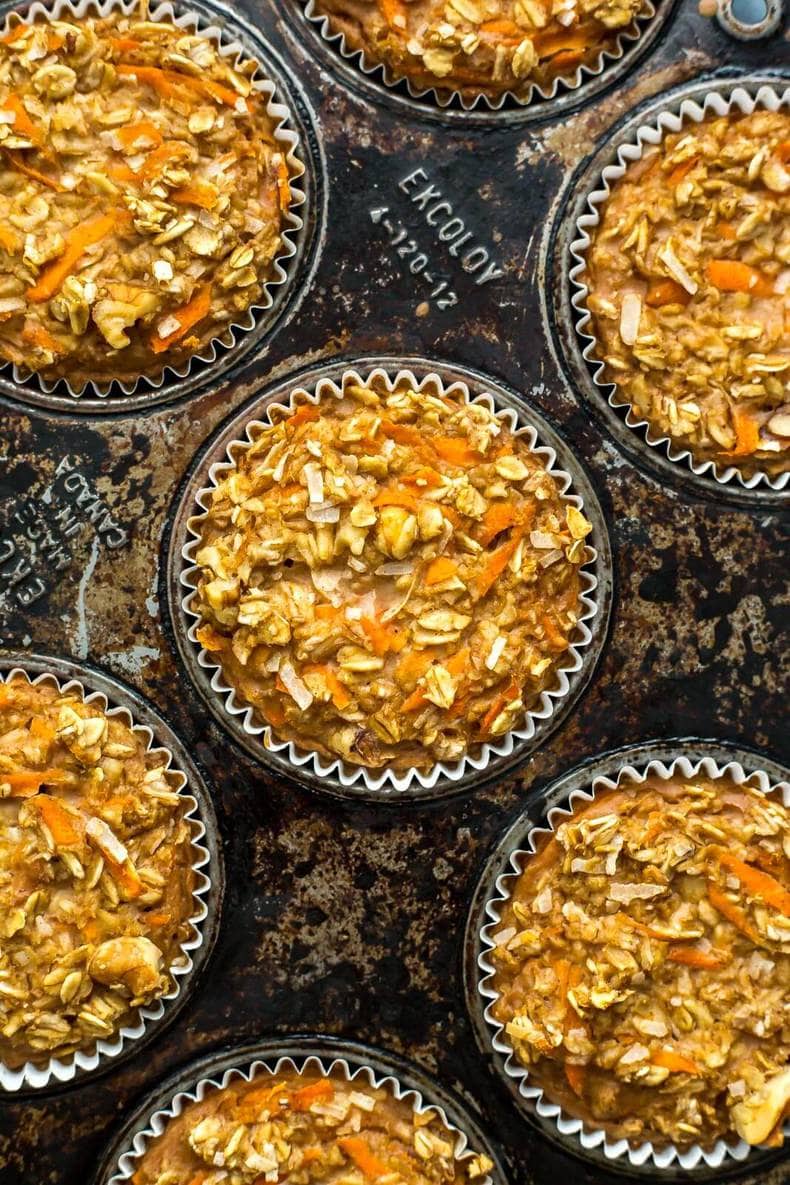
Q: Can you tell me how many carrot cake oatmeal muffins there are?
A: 7